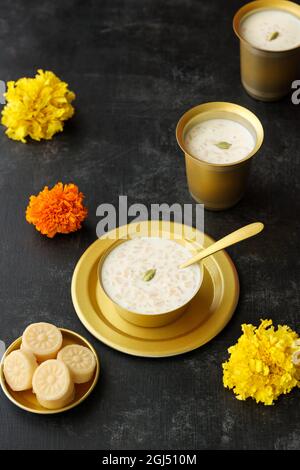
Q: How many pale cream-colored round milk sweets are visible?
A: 4